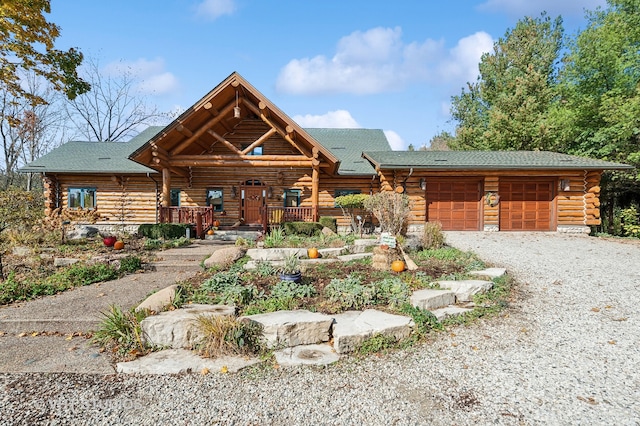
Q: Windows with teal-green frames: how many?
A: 6